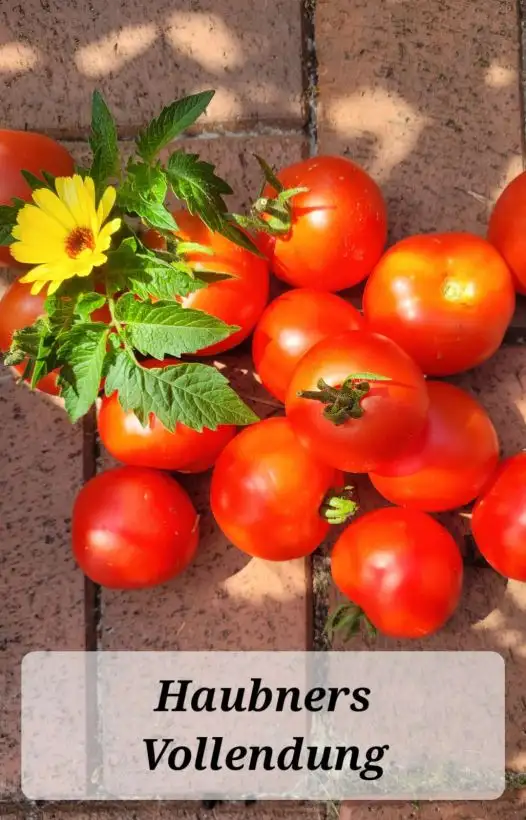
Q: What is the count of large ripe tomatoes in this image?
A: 14